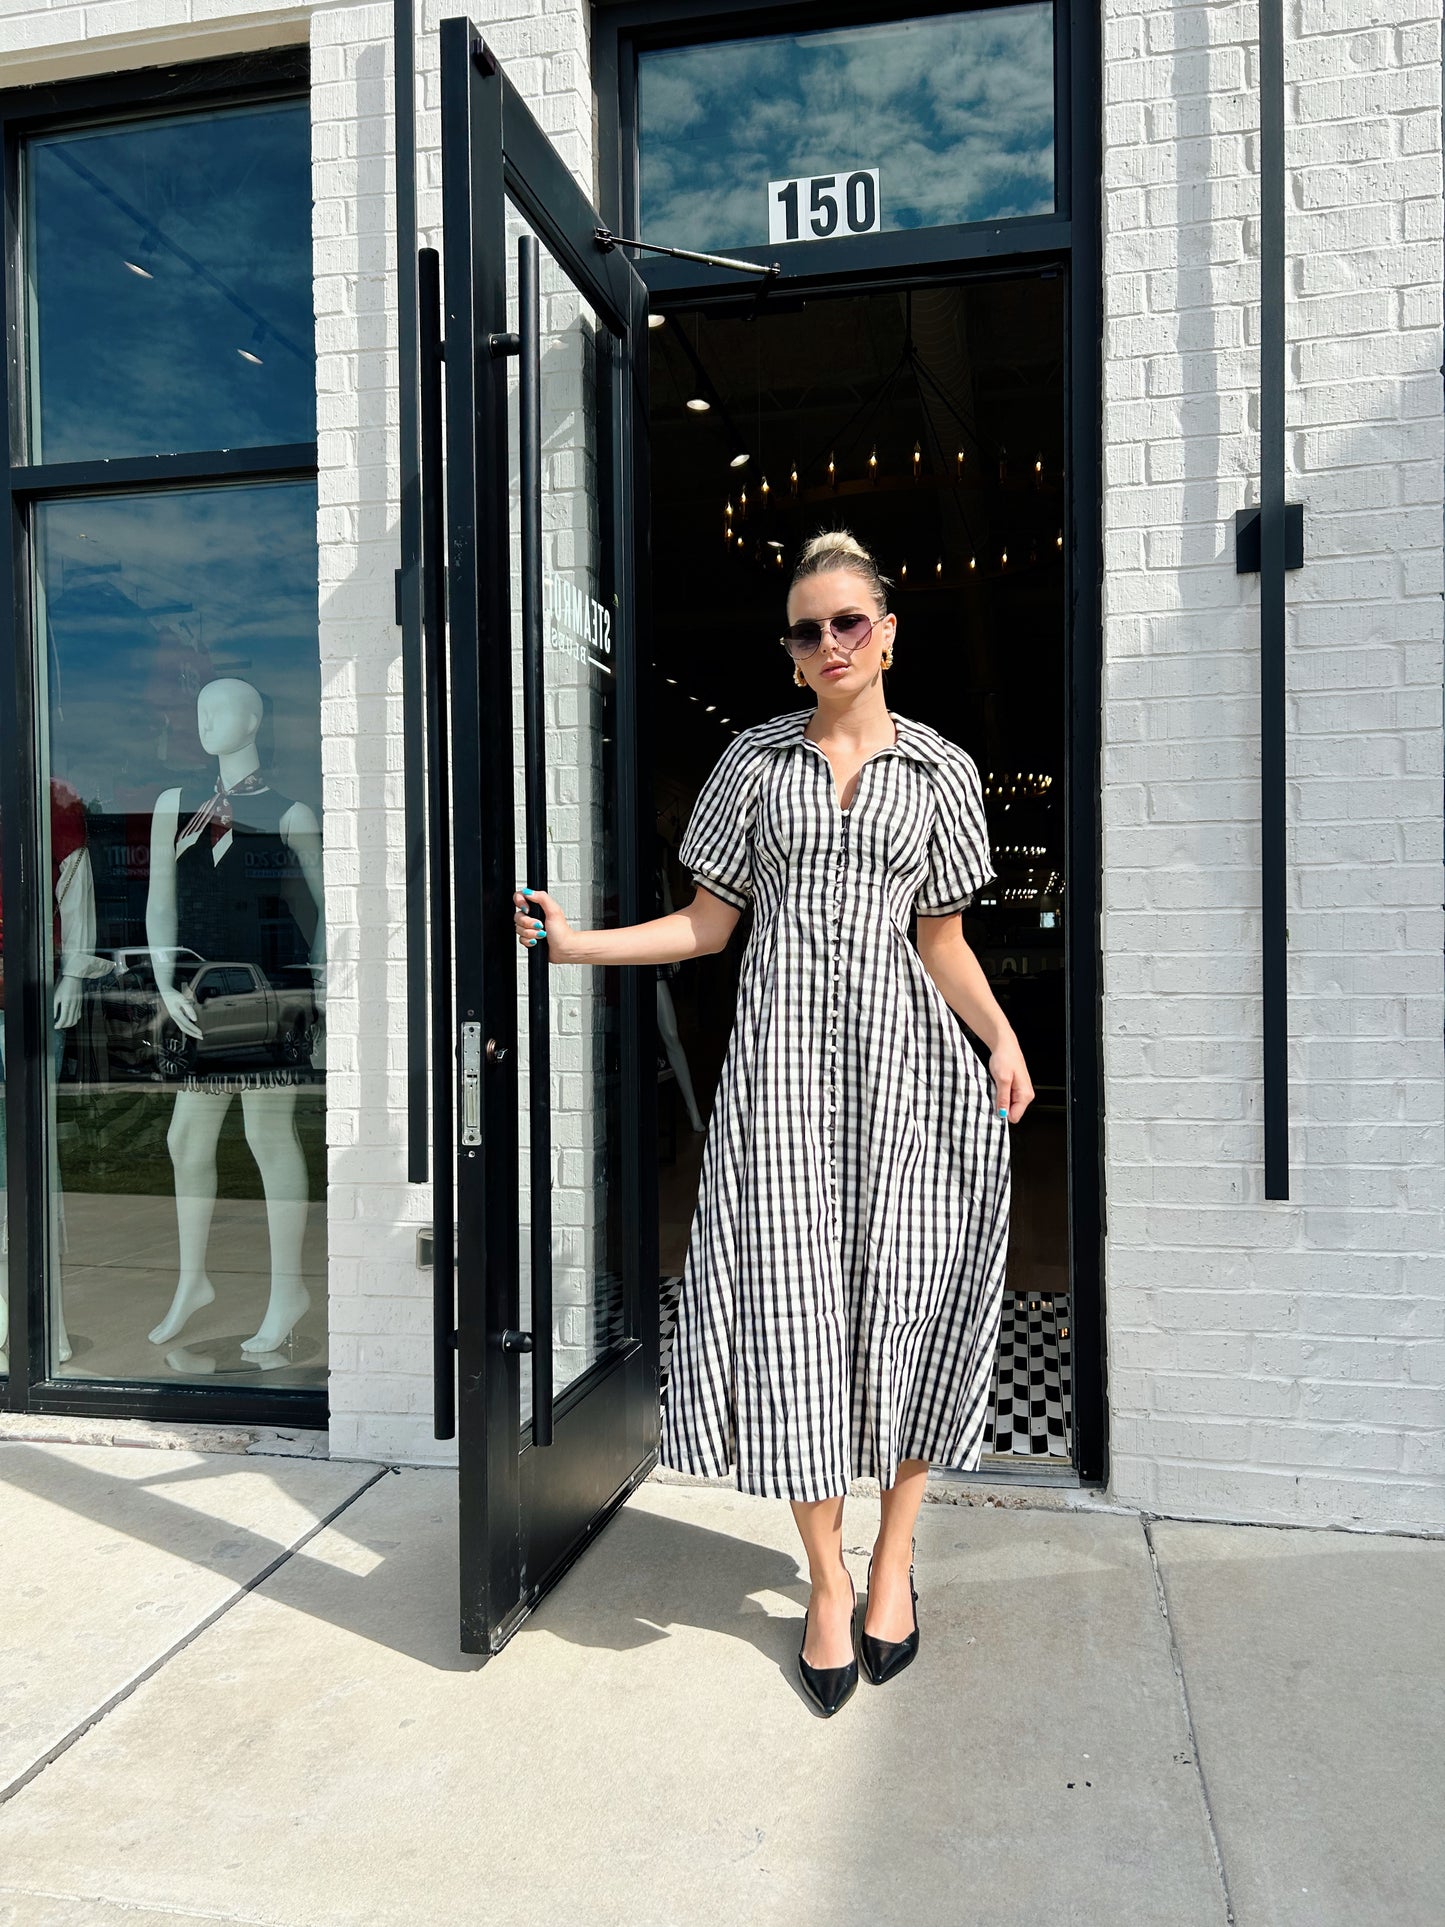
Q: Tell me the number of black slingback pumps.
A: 2